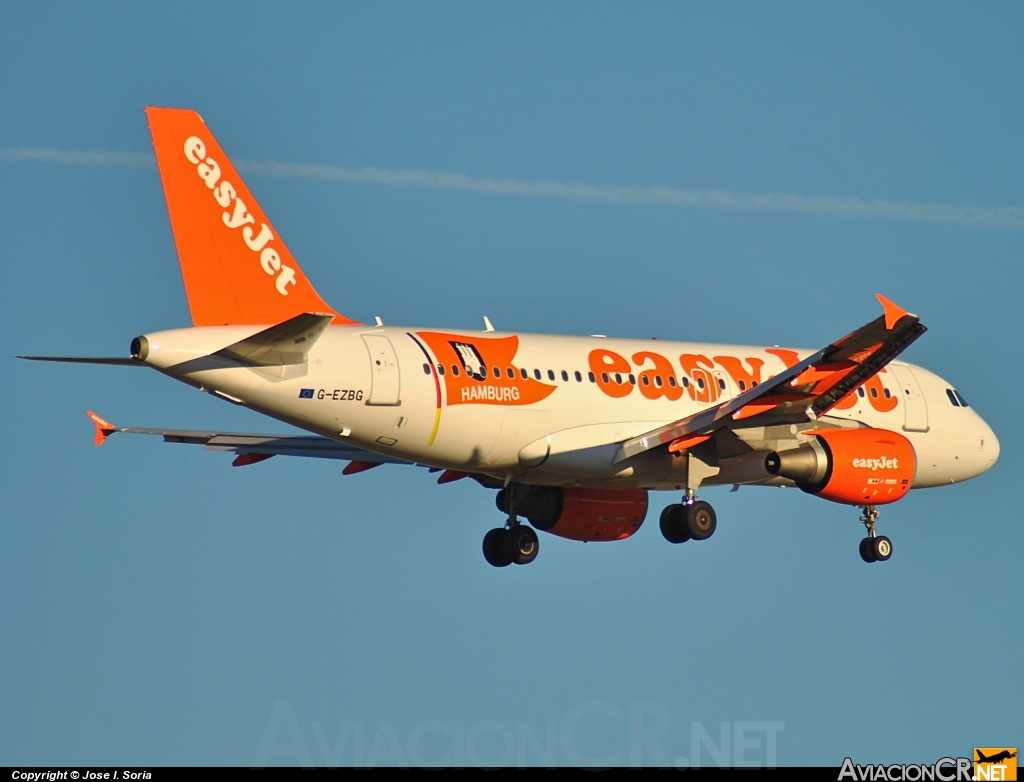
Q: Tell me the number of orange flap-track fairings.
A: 6